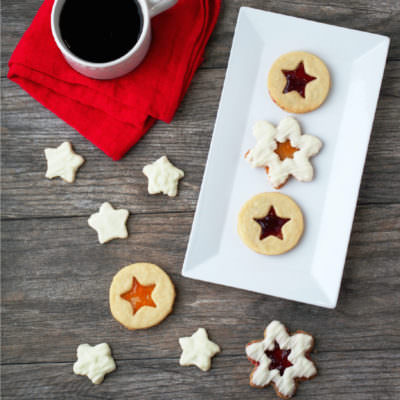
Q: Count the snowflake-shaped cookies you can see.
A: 2